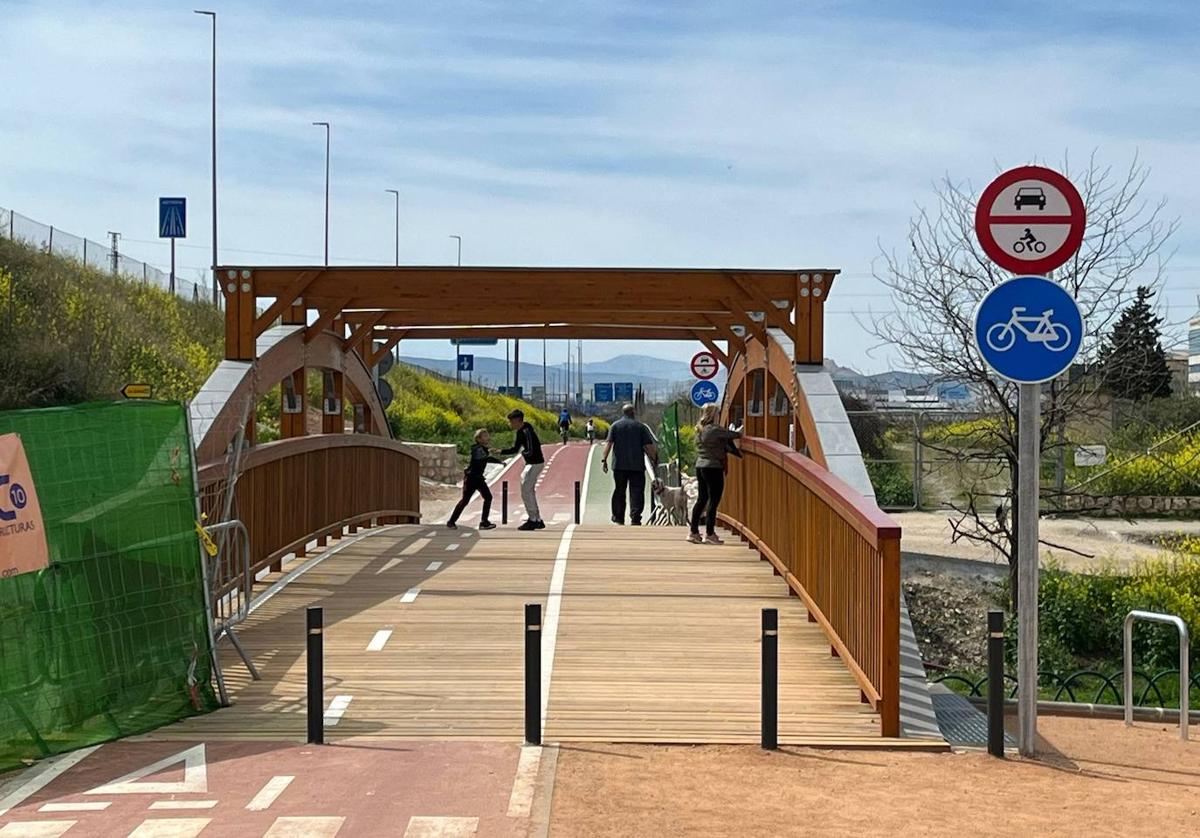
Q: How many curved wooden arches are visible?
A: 2